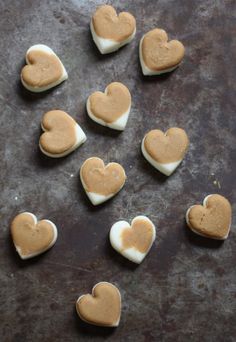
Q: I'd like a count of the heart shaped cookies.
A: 11